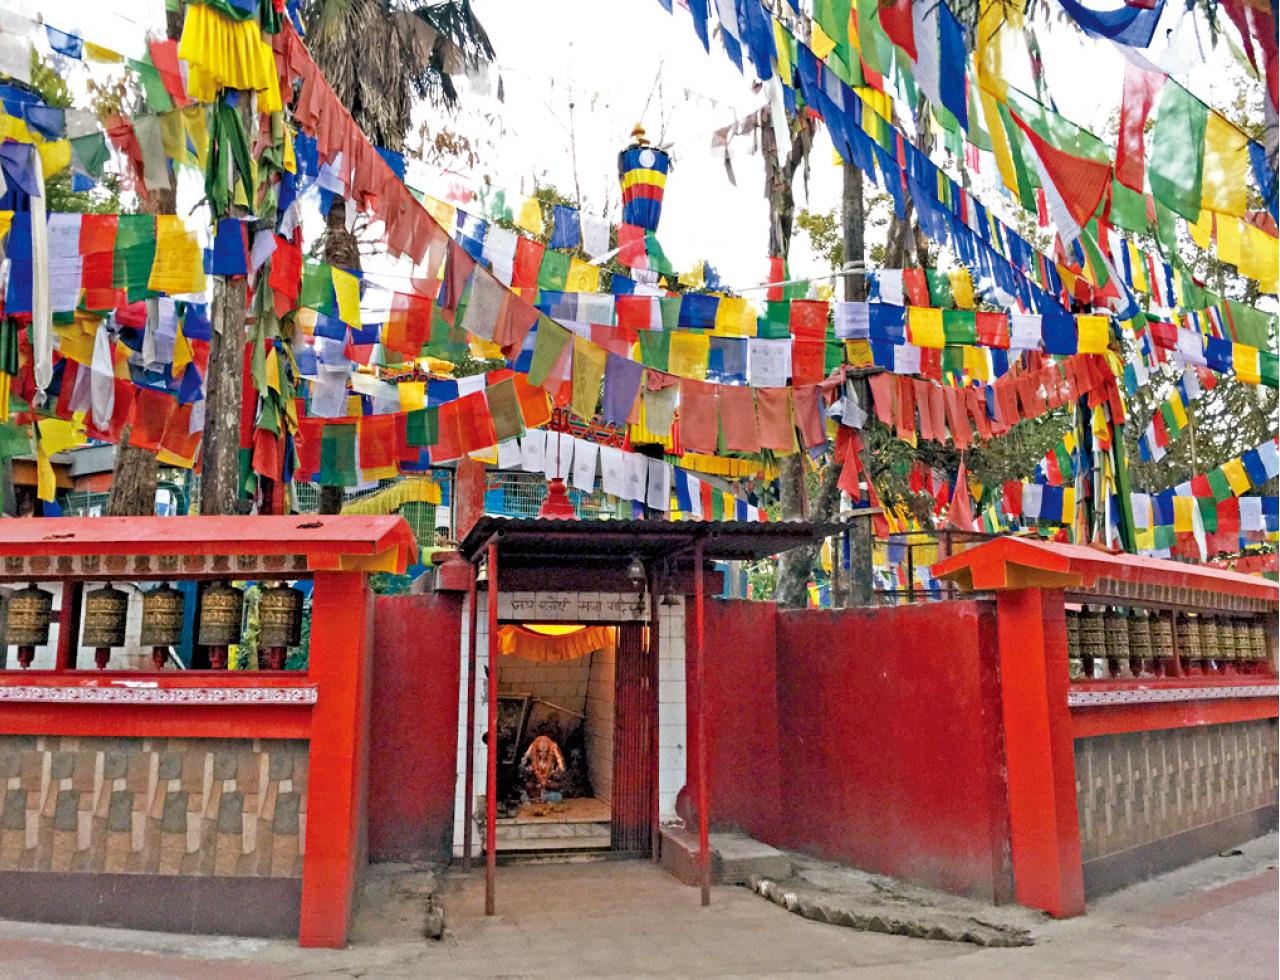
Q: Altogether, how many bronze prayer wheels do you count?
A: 15